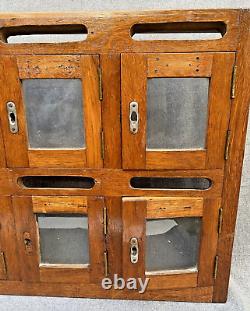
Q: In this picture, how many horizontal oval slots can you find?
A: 4